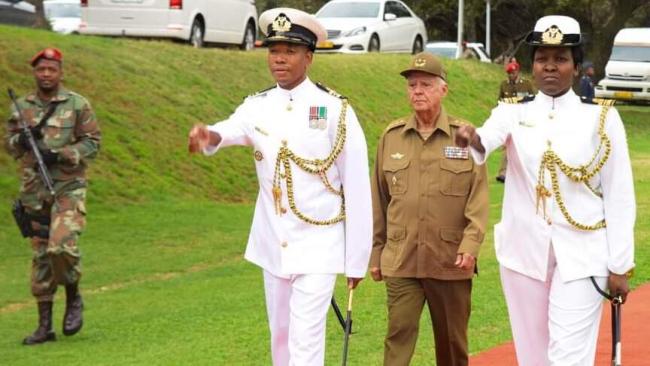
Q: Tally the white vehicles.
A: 5